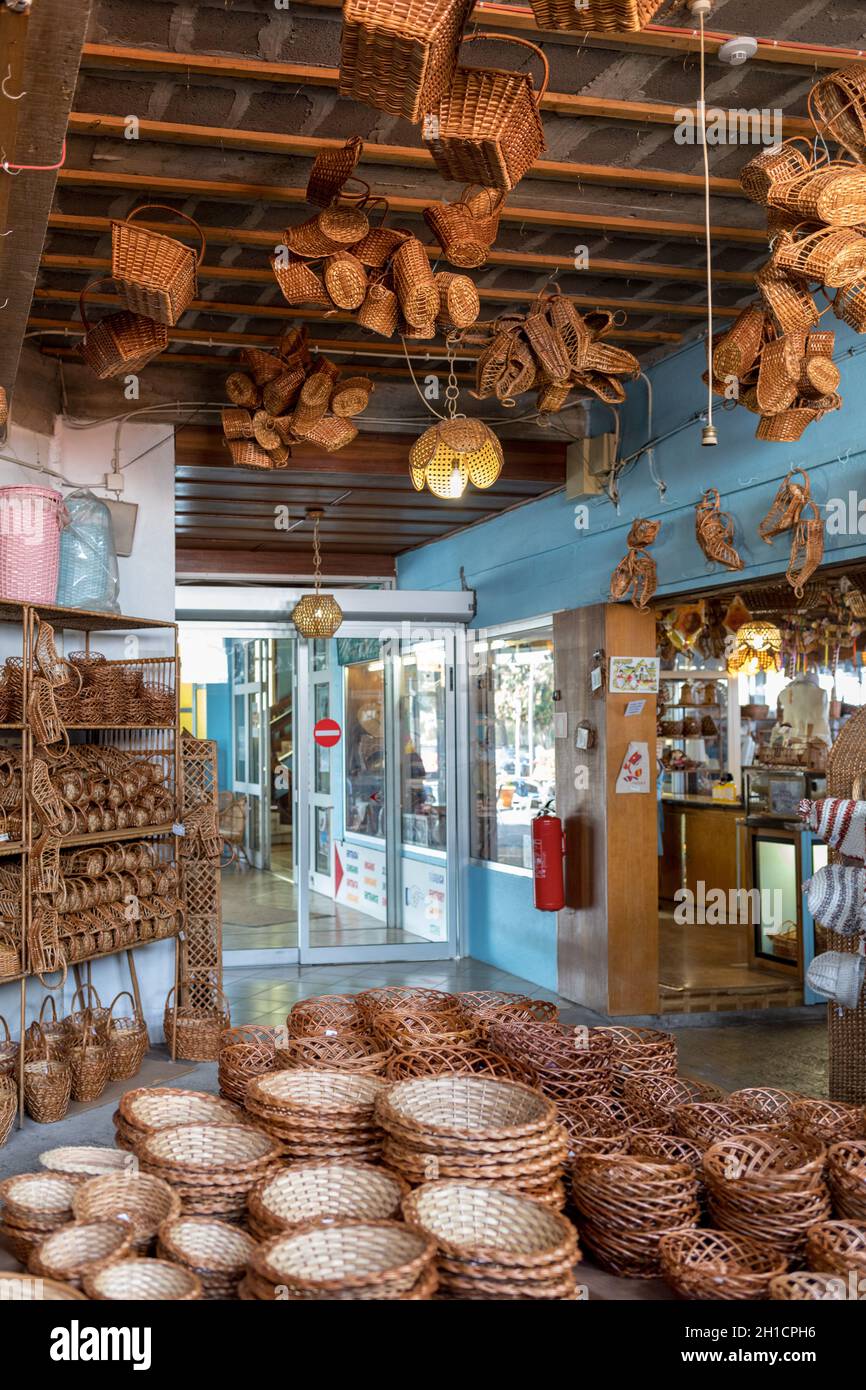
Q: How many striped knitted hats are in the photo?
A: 2